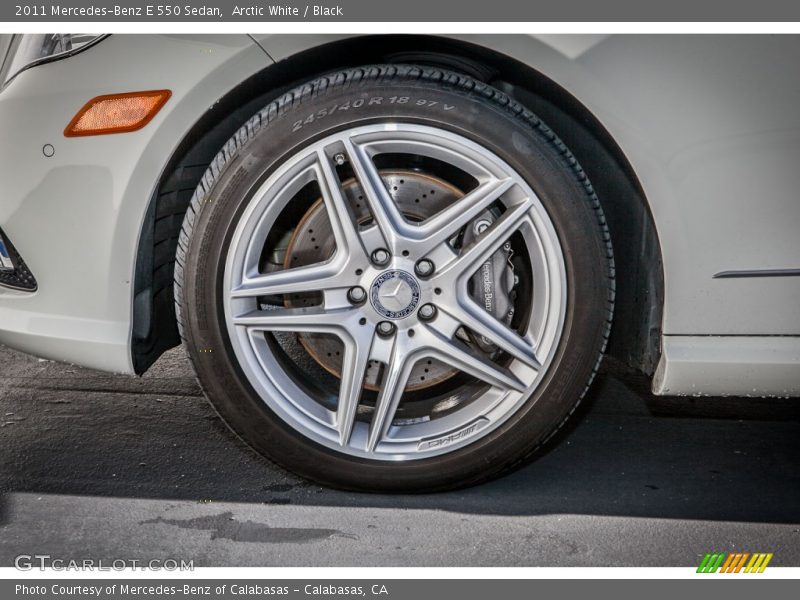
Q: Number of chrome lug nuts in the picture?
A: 5